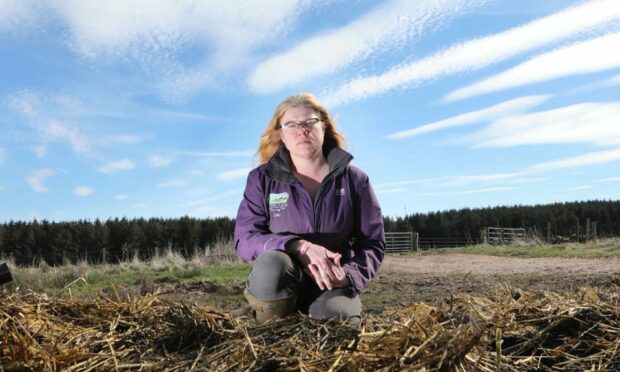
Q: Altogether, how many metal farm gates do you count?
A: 2